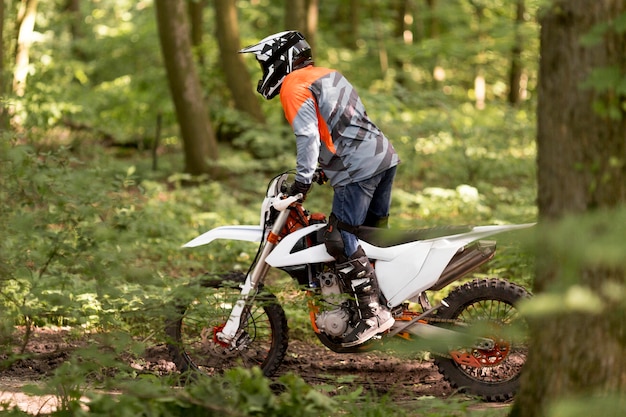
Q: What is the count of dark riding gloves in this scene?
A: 2